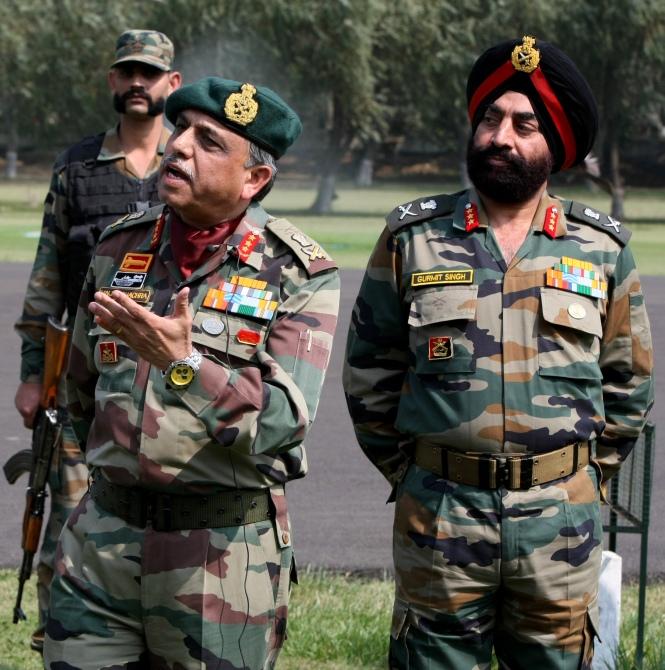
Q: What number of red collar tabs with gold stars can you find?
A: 4